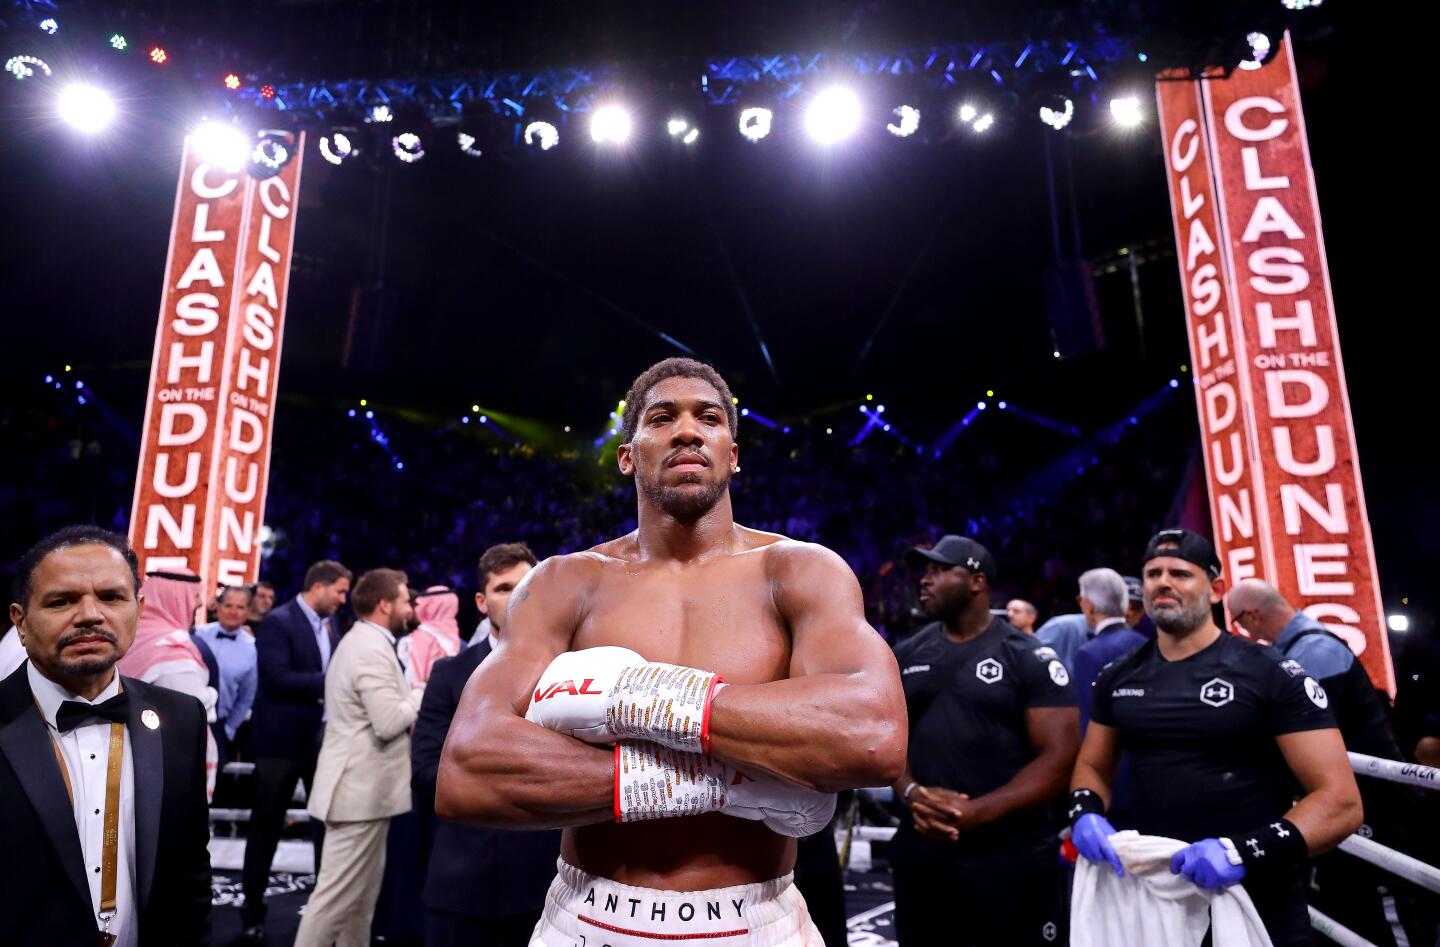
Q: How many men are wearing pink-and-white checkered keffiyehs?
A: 2